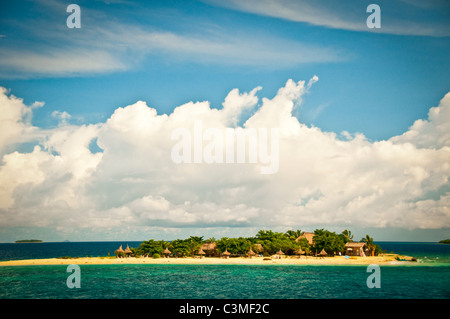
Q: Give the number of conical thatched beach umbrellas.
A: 9